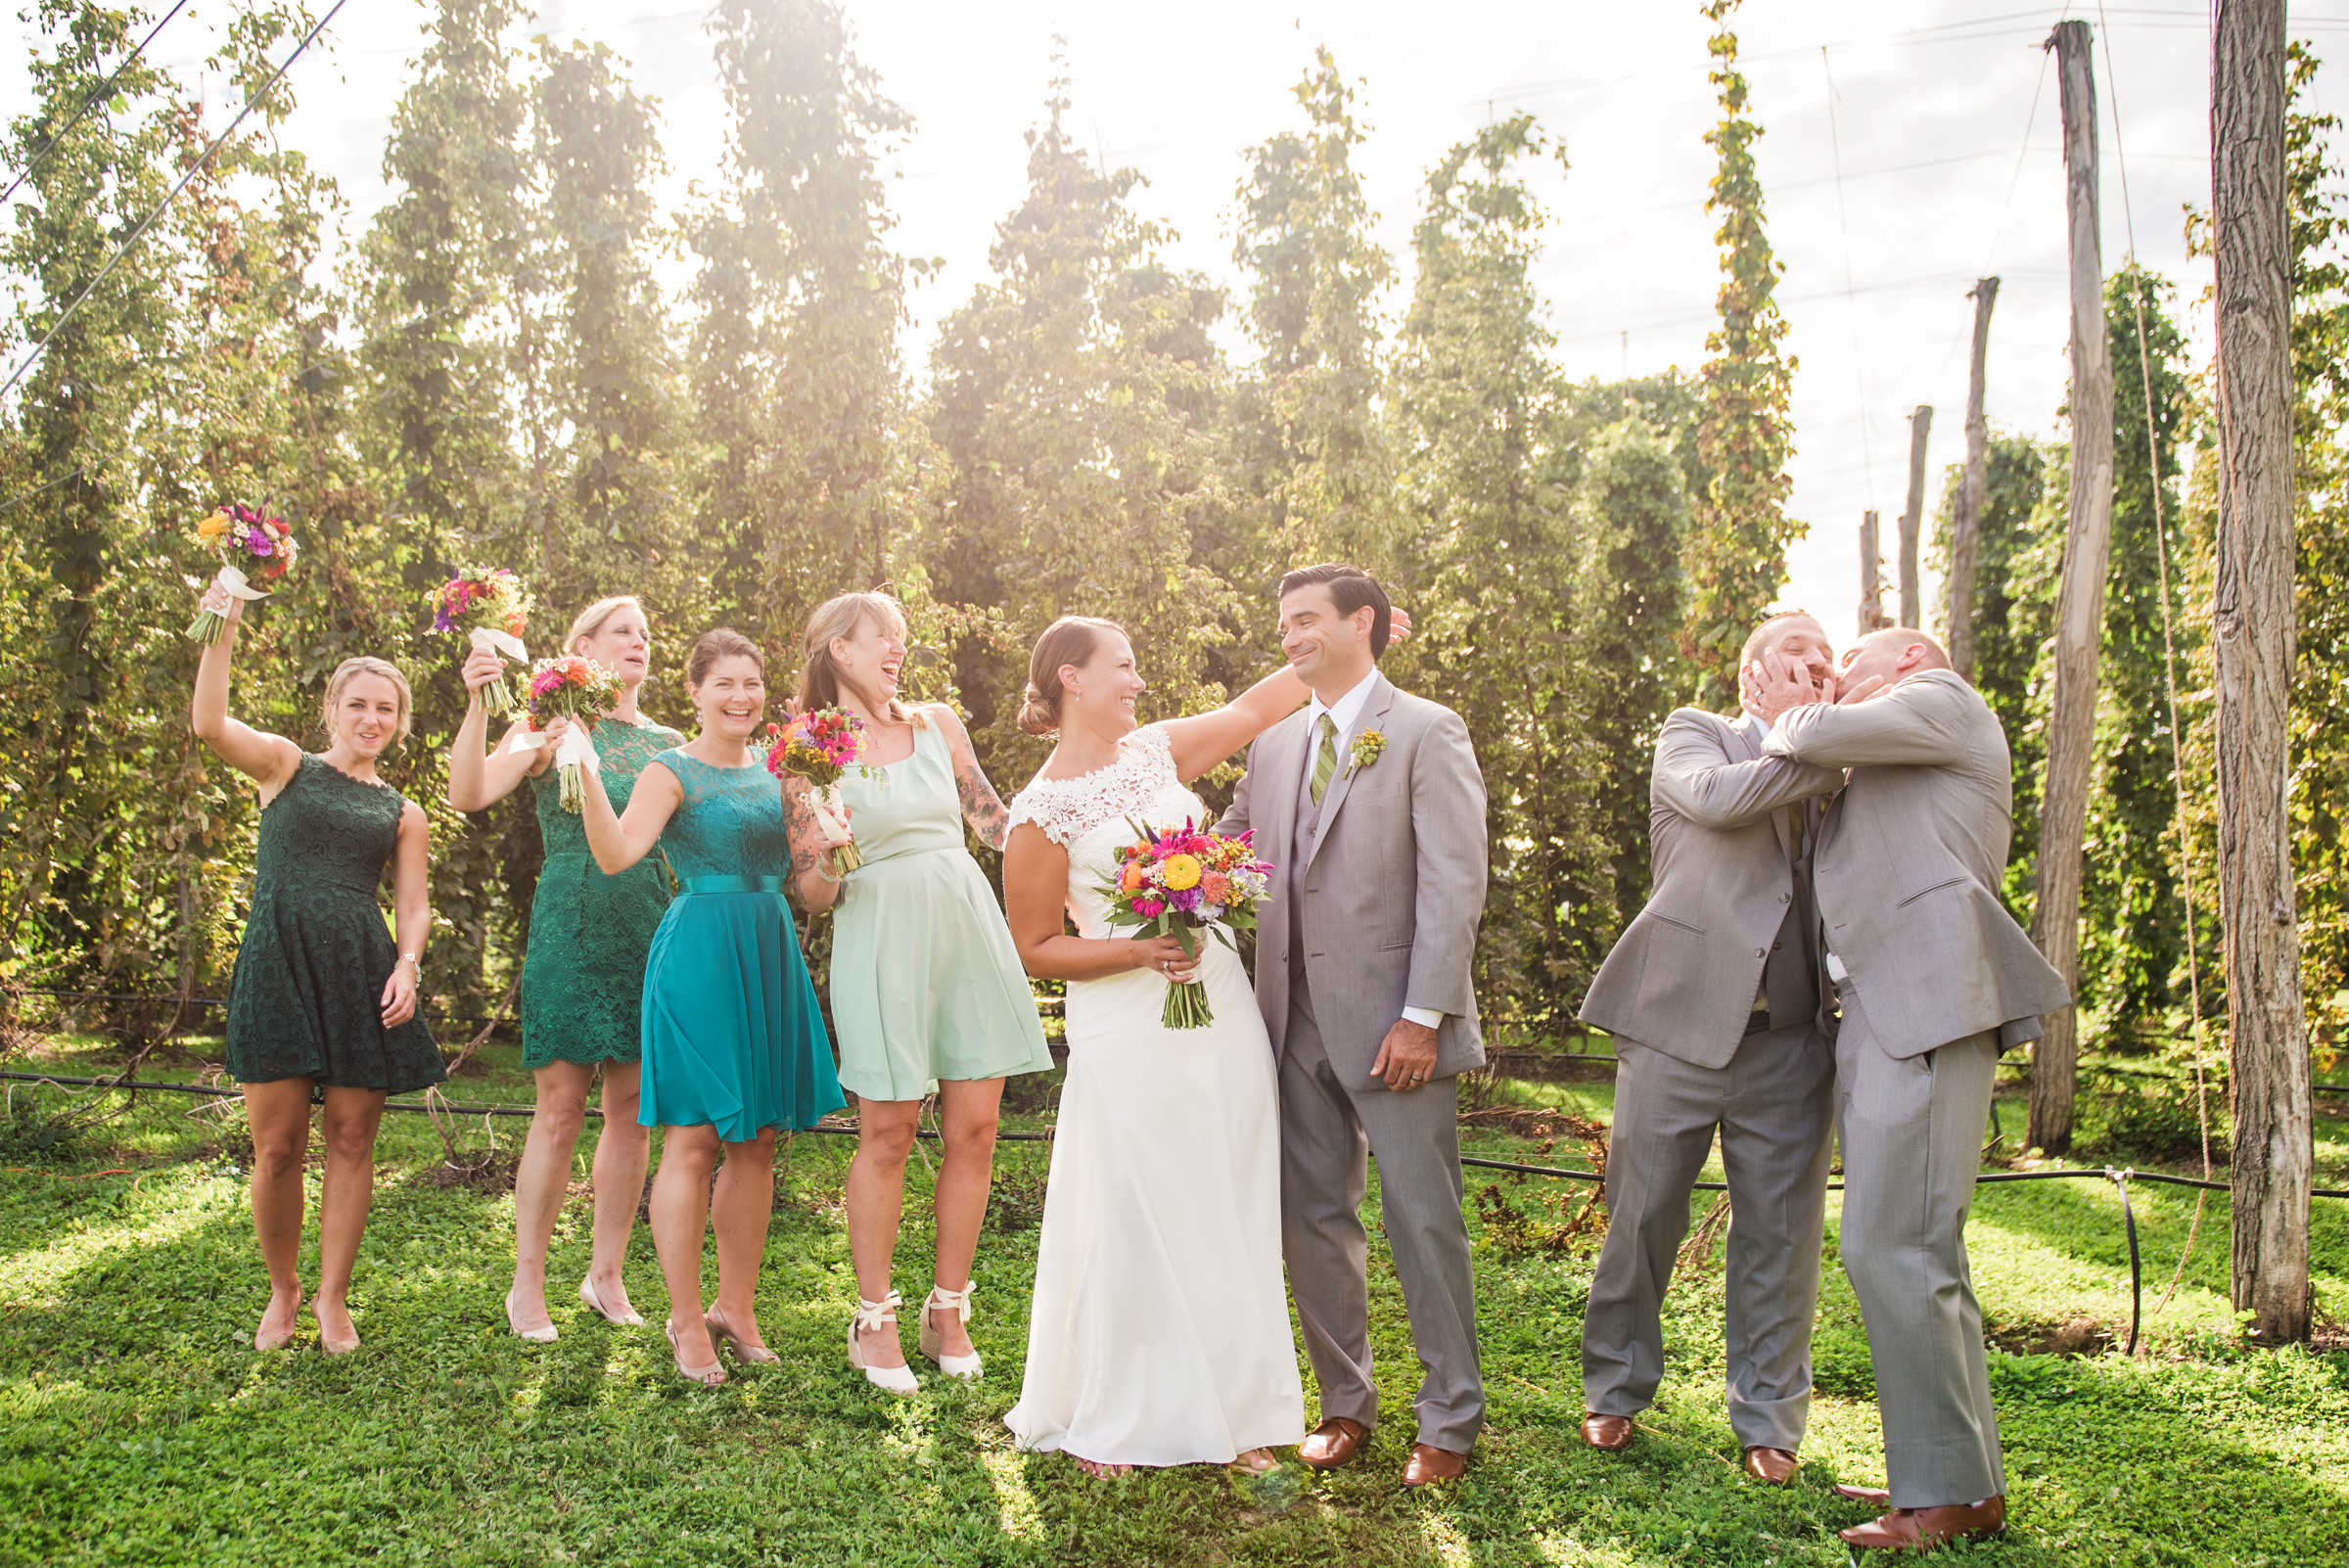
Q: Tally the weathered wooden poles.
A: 5